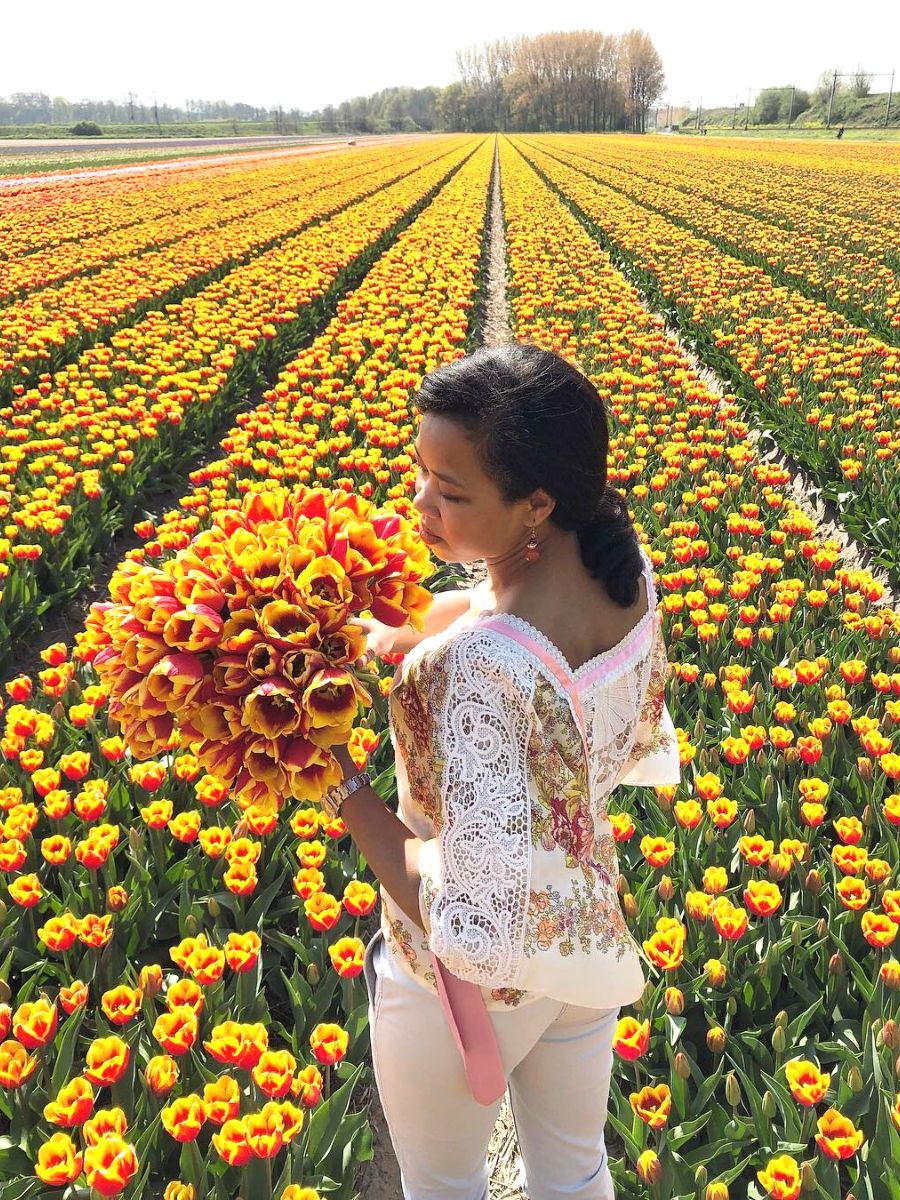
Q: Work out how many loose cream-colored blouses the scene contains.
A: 1